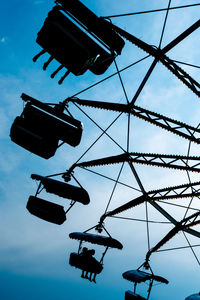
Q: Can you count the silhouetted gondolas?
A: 5